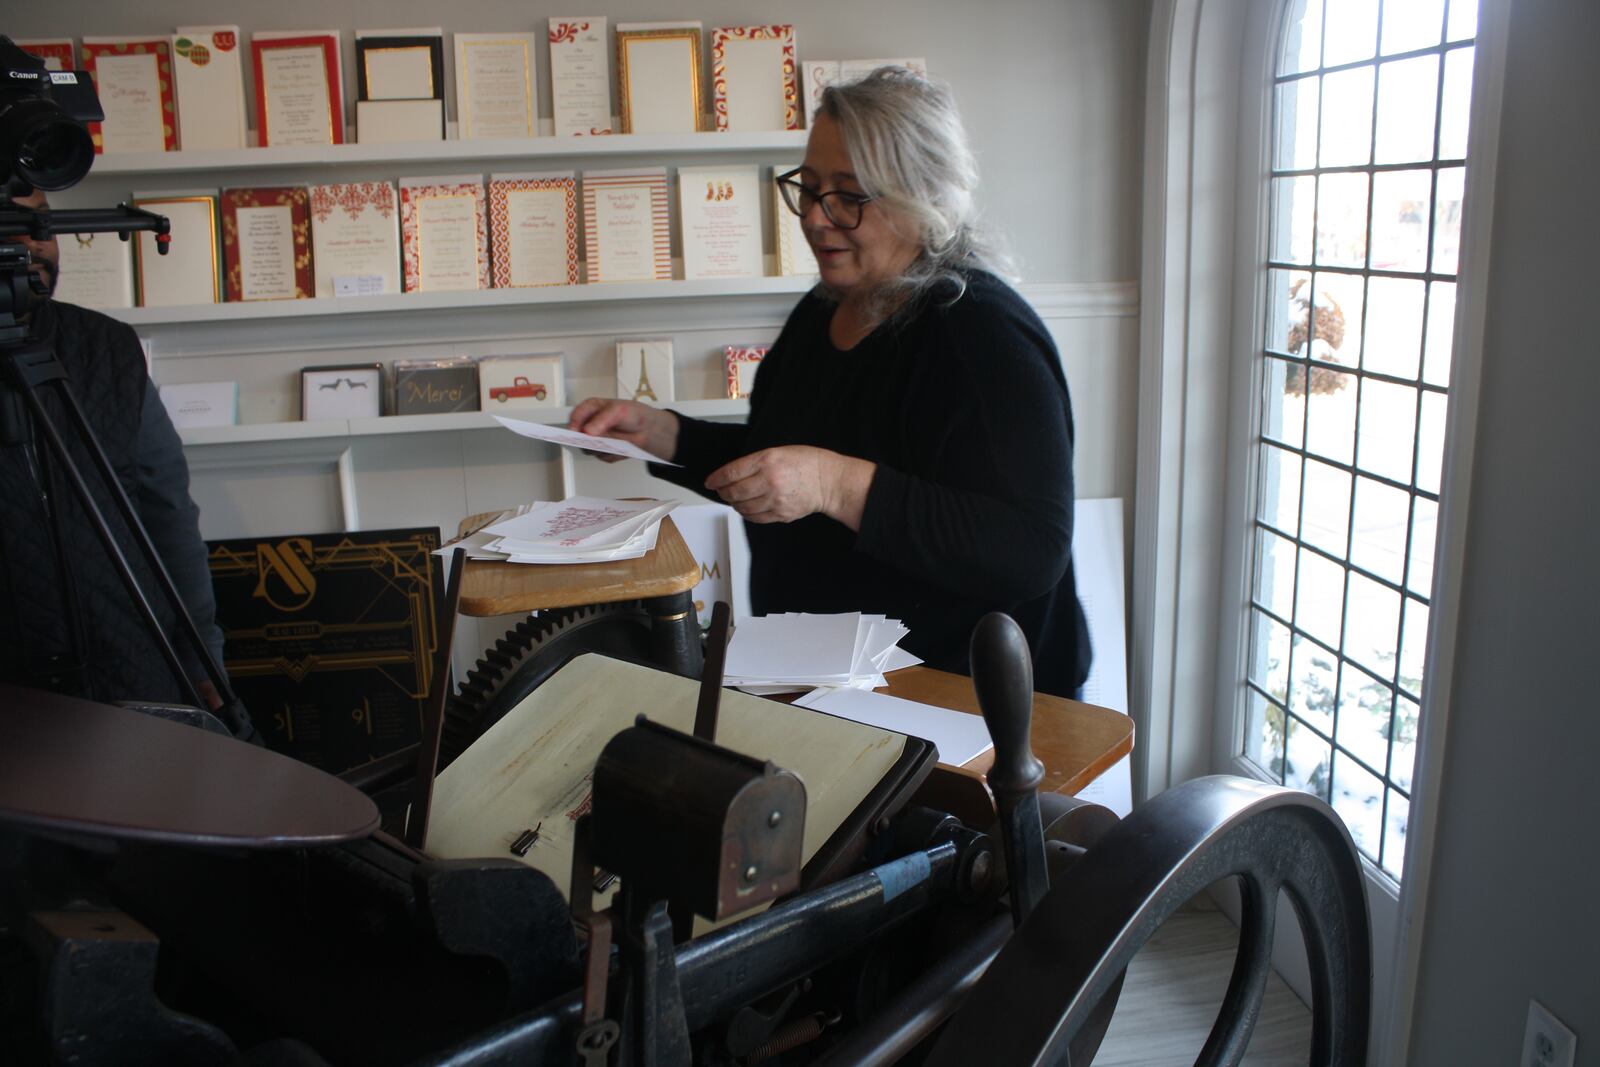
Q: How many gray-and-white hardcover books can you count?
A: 0